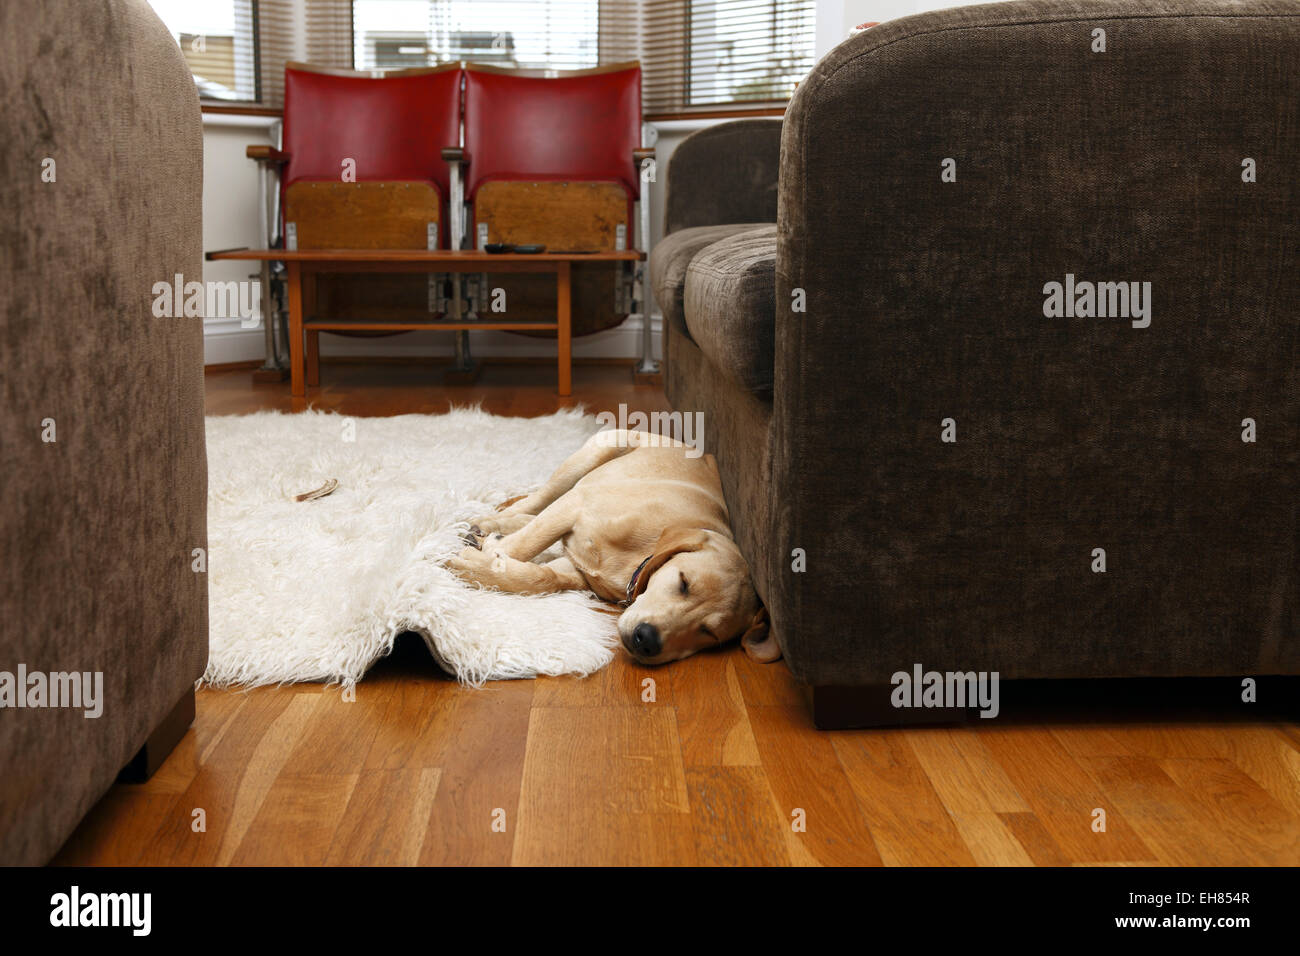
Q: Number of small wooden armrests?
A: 3